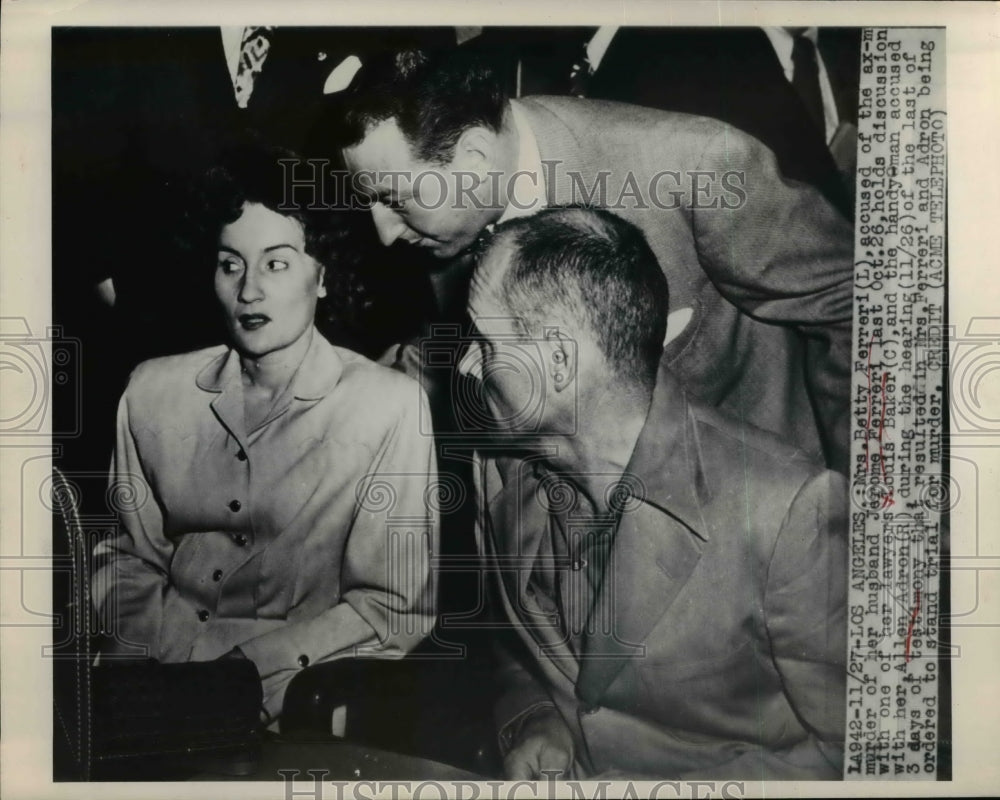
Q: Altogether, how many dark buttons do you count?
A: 6